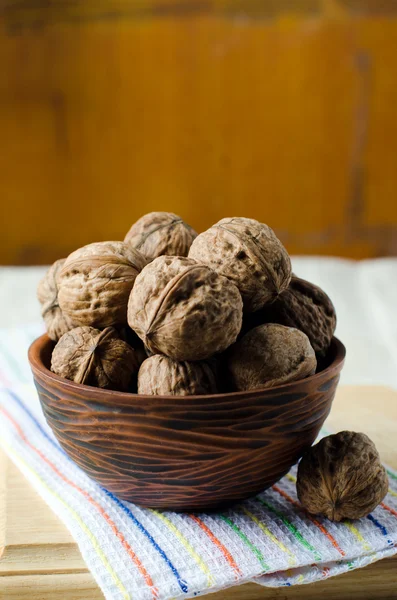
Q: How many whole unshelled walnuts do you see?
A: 10